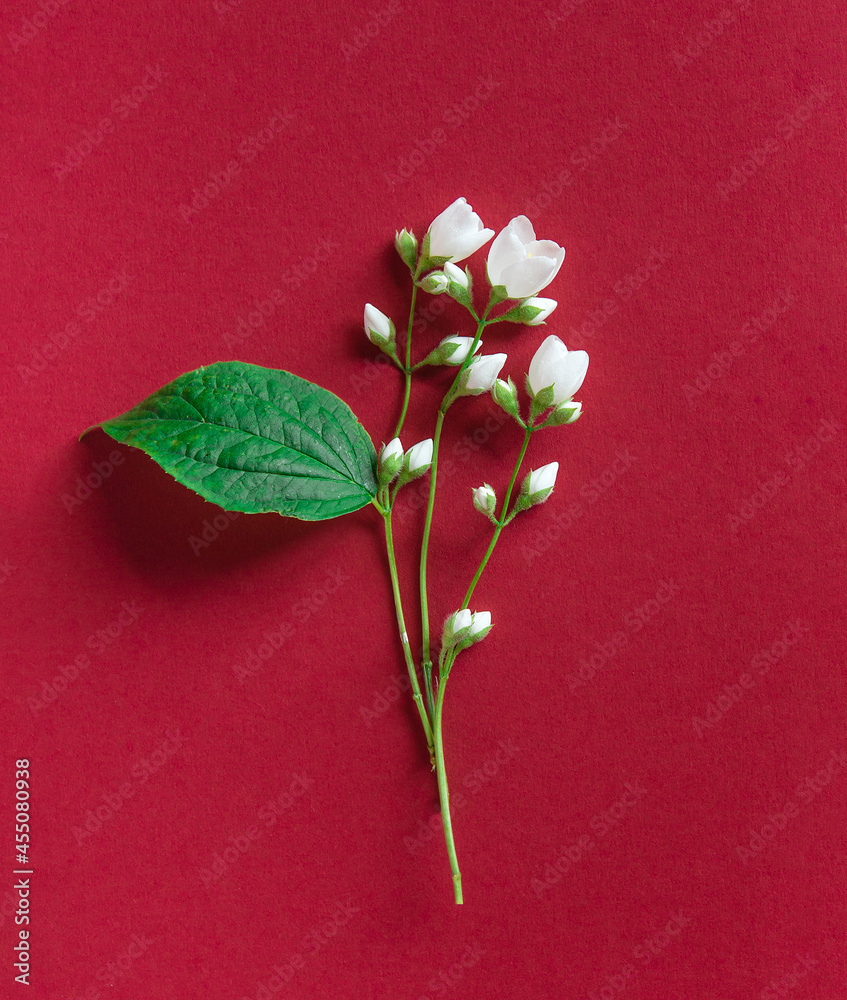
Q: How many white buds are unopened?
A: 15